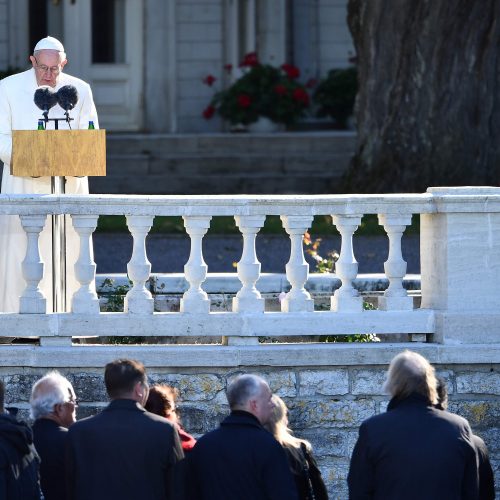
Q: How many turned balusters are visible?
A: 8